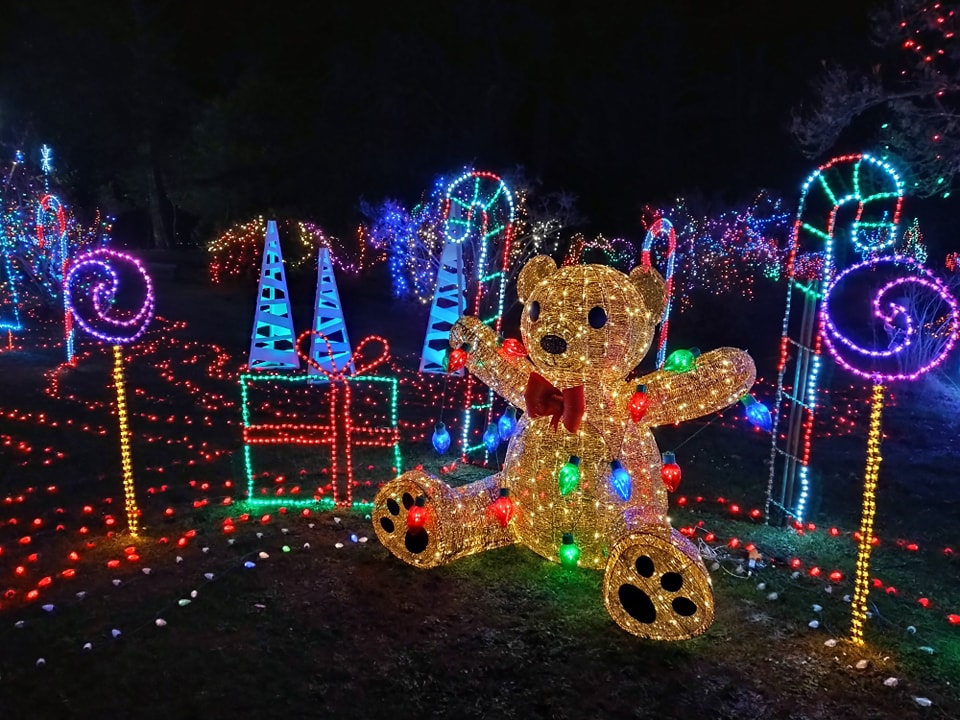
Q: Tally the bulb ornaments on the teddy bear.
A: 14